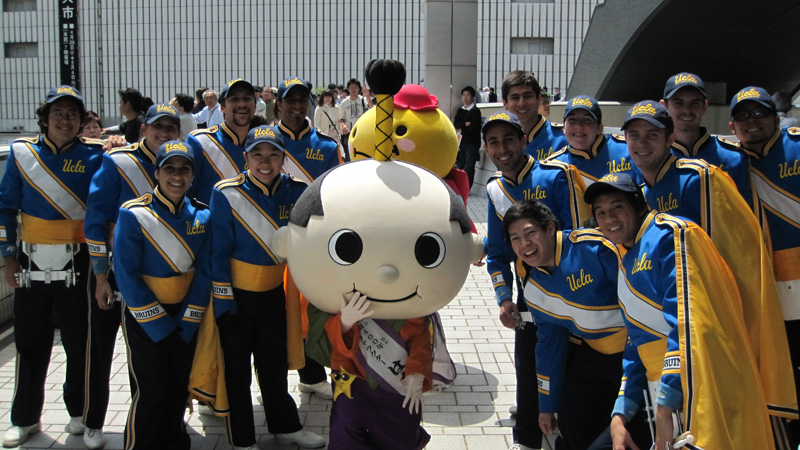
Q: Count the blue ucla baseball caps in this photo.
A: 12